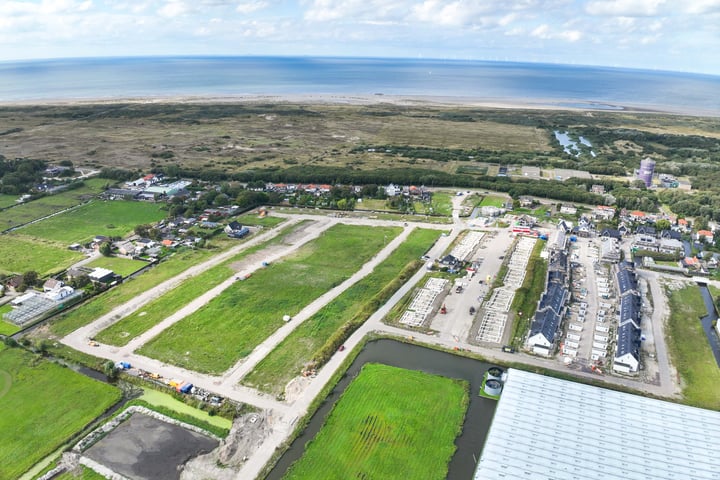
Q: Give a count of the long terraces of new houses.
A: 2